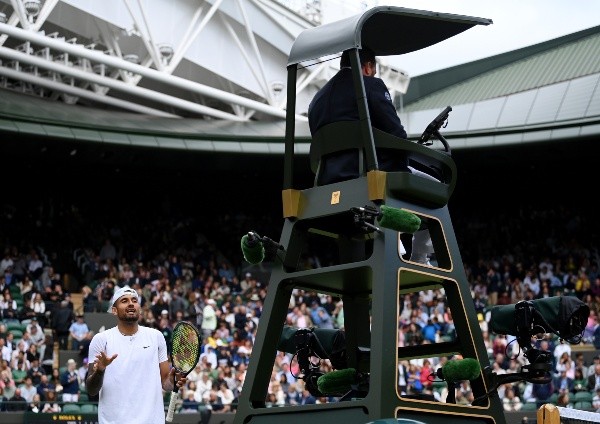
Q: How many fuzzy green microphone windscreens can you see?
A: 4